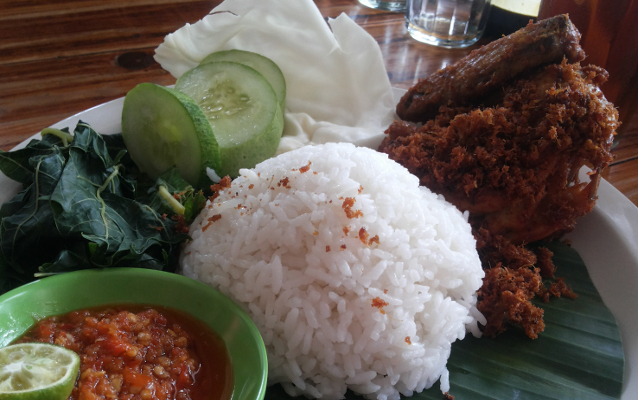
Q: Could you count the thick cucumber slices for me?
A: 3